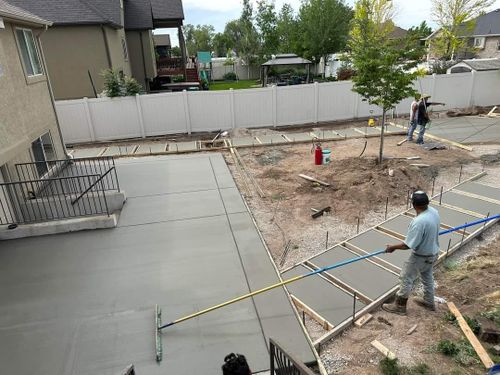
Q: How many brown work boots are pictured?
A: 2